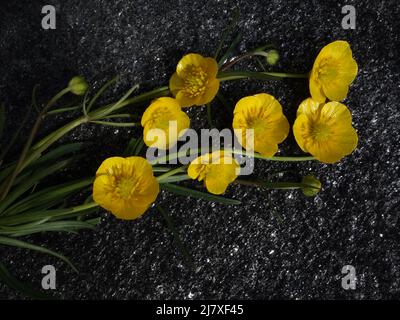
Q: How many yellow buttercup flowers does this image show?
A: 7